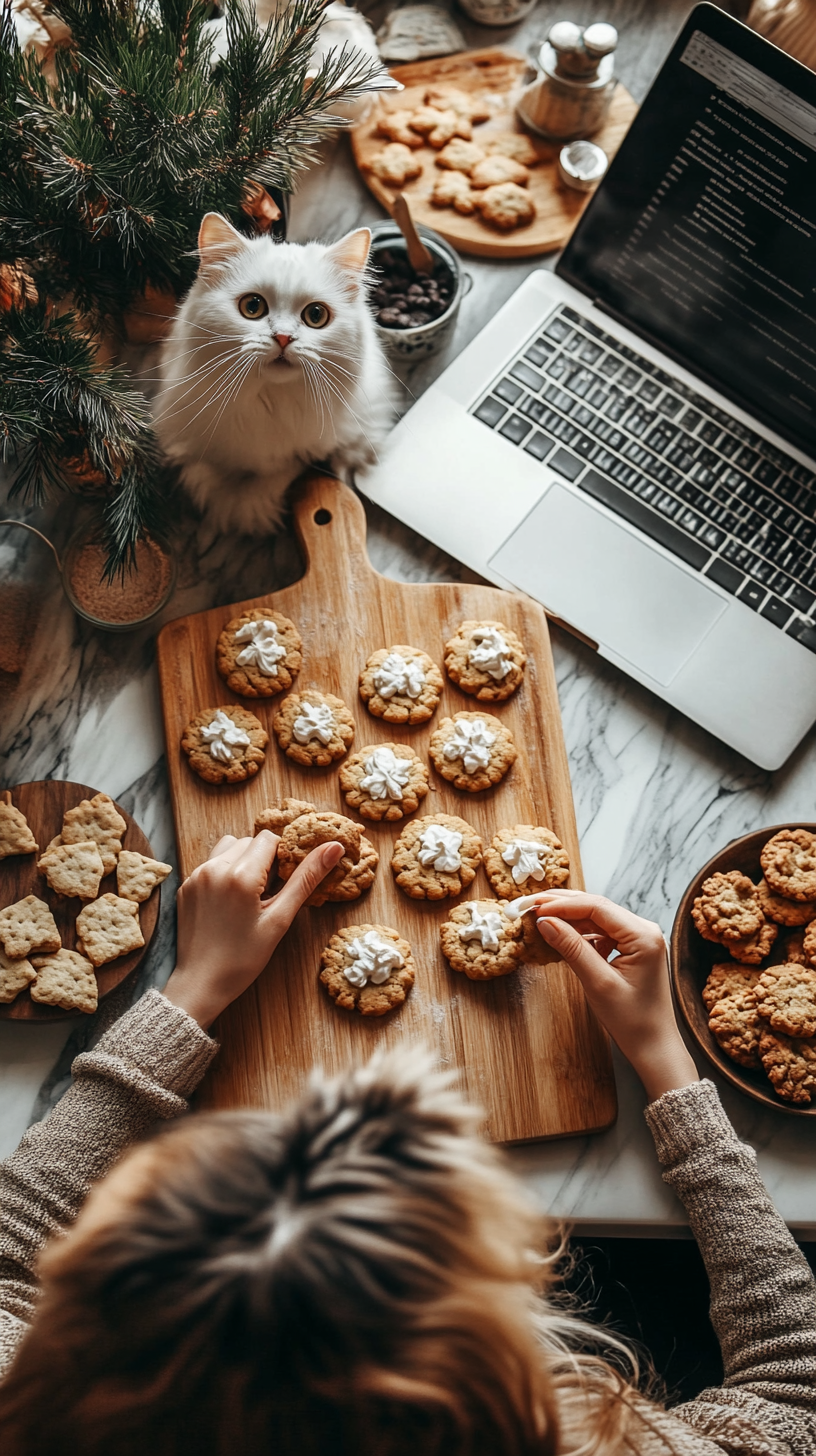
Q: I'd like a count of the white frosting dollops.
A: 11